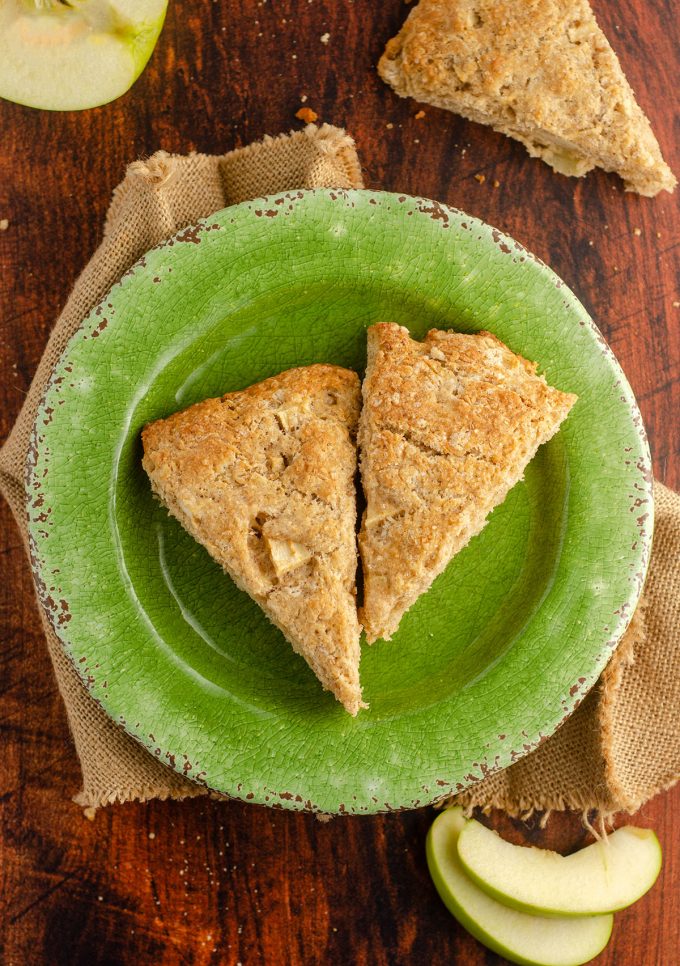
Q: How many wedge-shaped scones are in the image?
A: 3